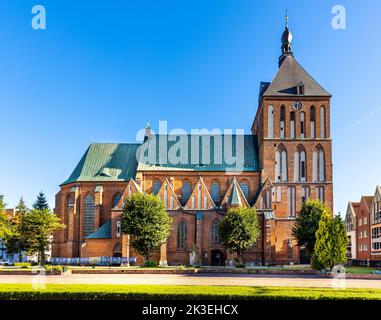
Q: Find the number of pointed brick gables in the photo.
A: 5